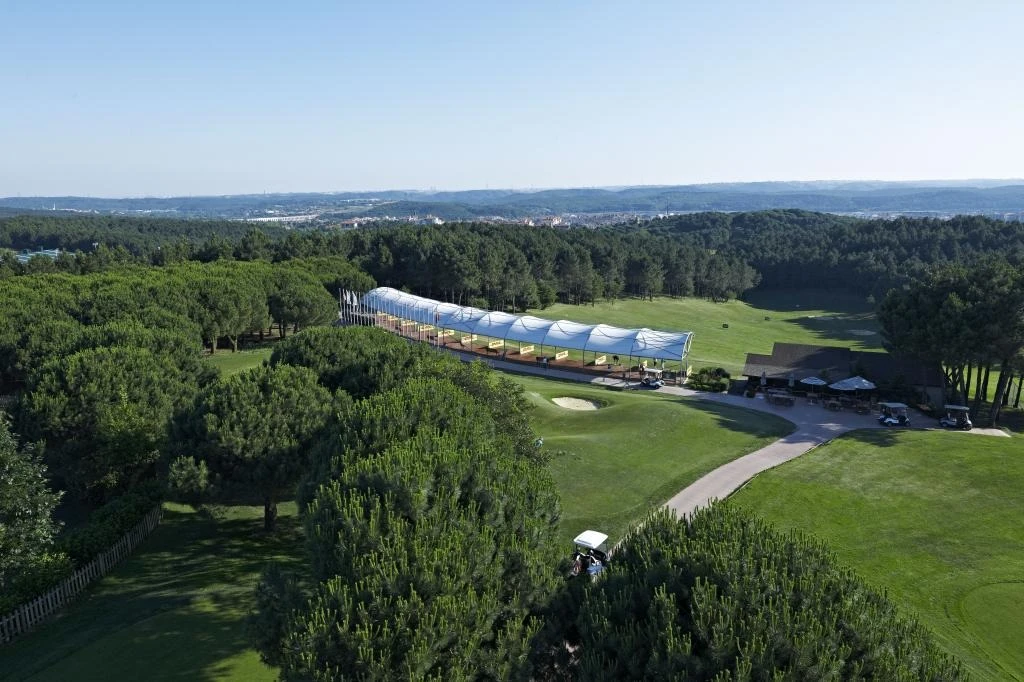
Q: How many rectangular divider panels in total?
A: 12